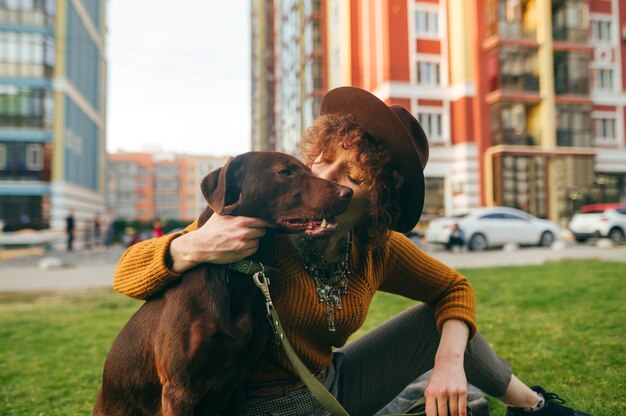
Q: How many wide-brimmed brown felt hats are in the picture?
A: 1